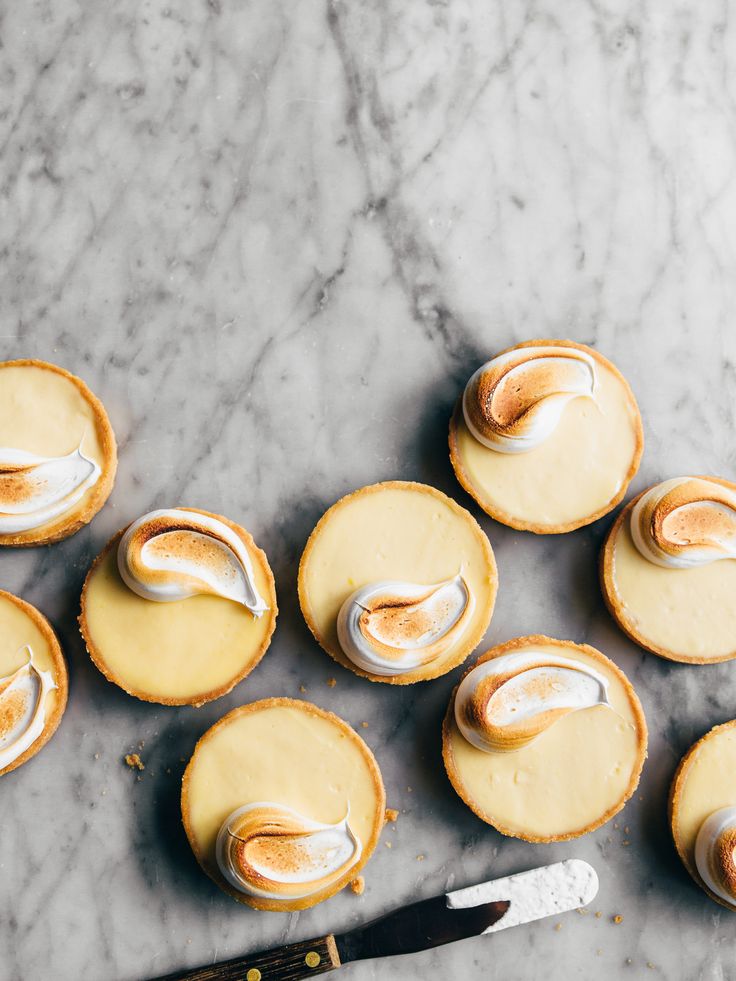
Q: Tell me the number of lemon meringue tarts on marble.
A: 9